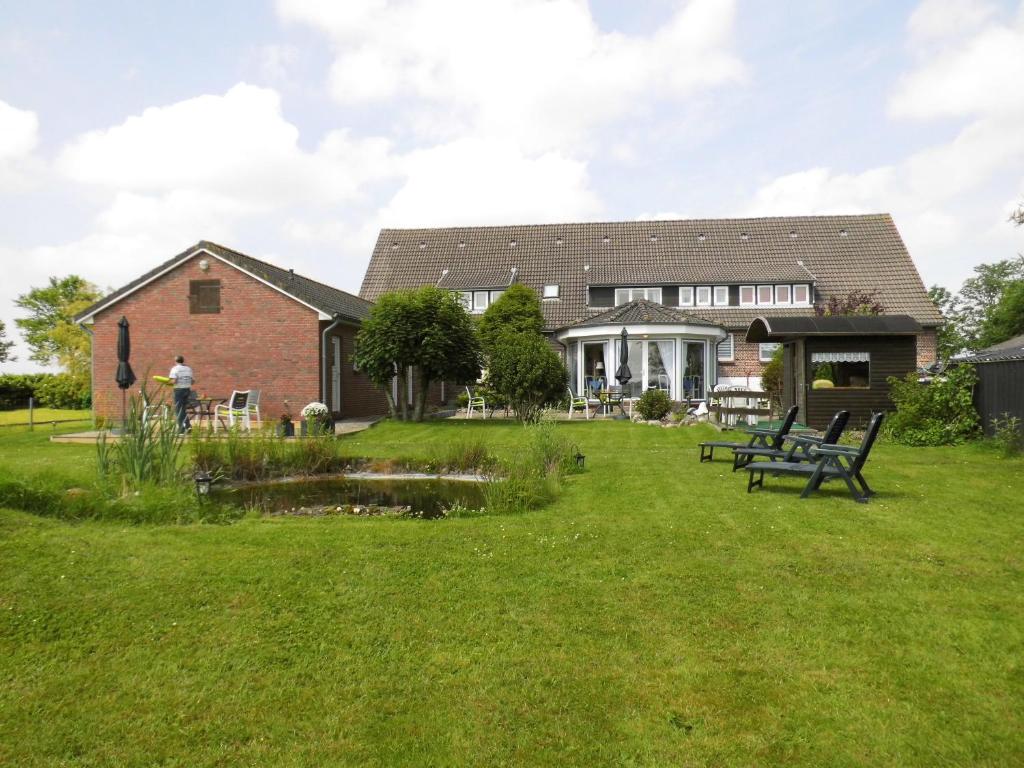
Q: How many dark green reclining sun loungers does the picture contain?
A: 3